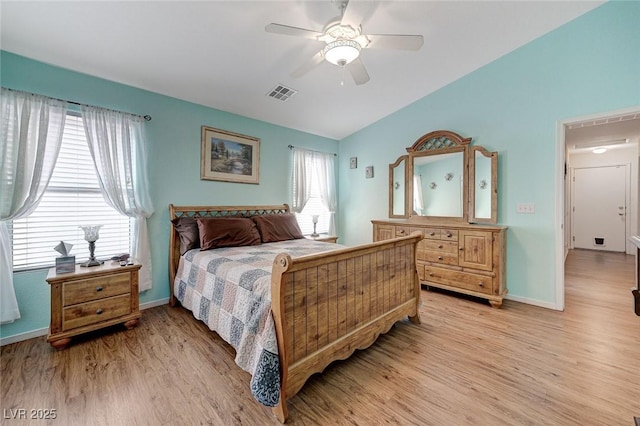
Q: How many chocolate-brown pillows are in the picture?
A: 2